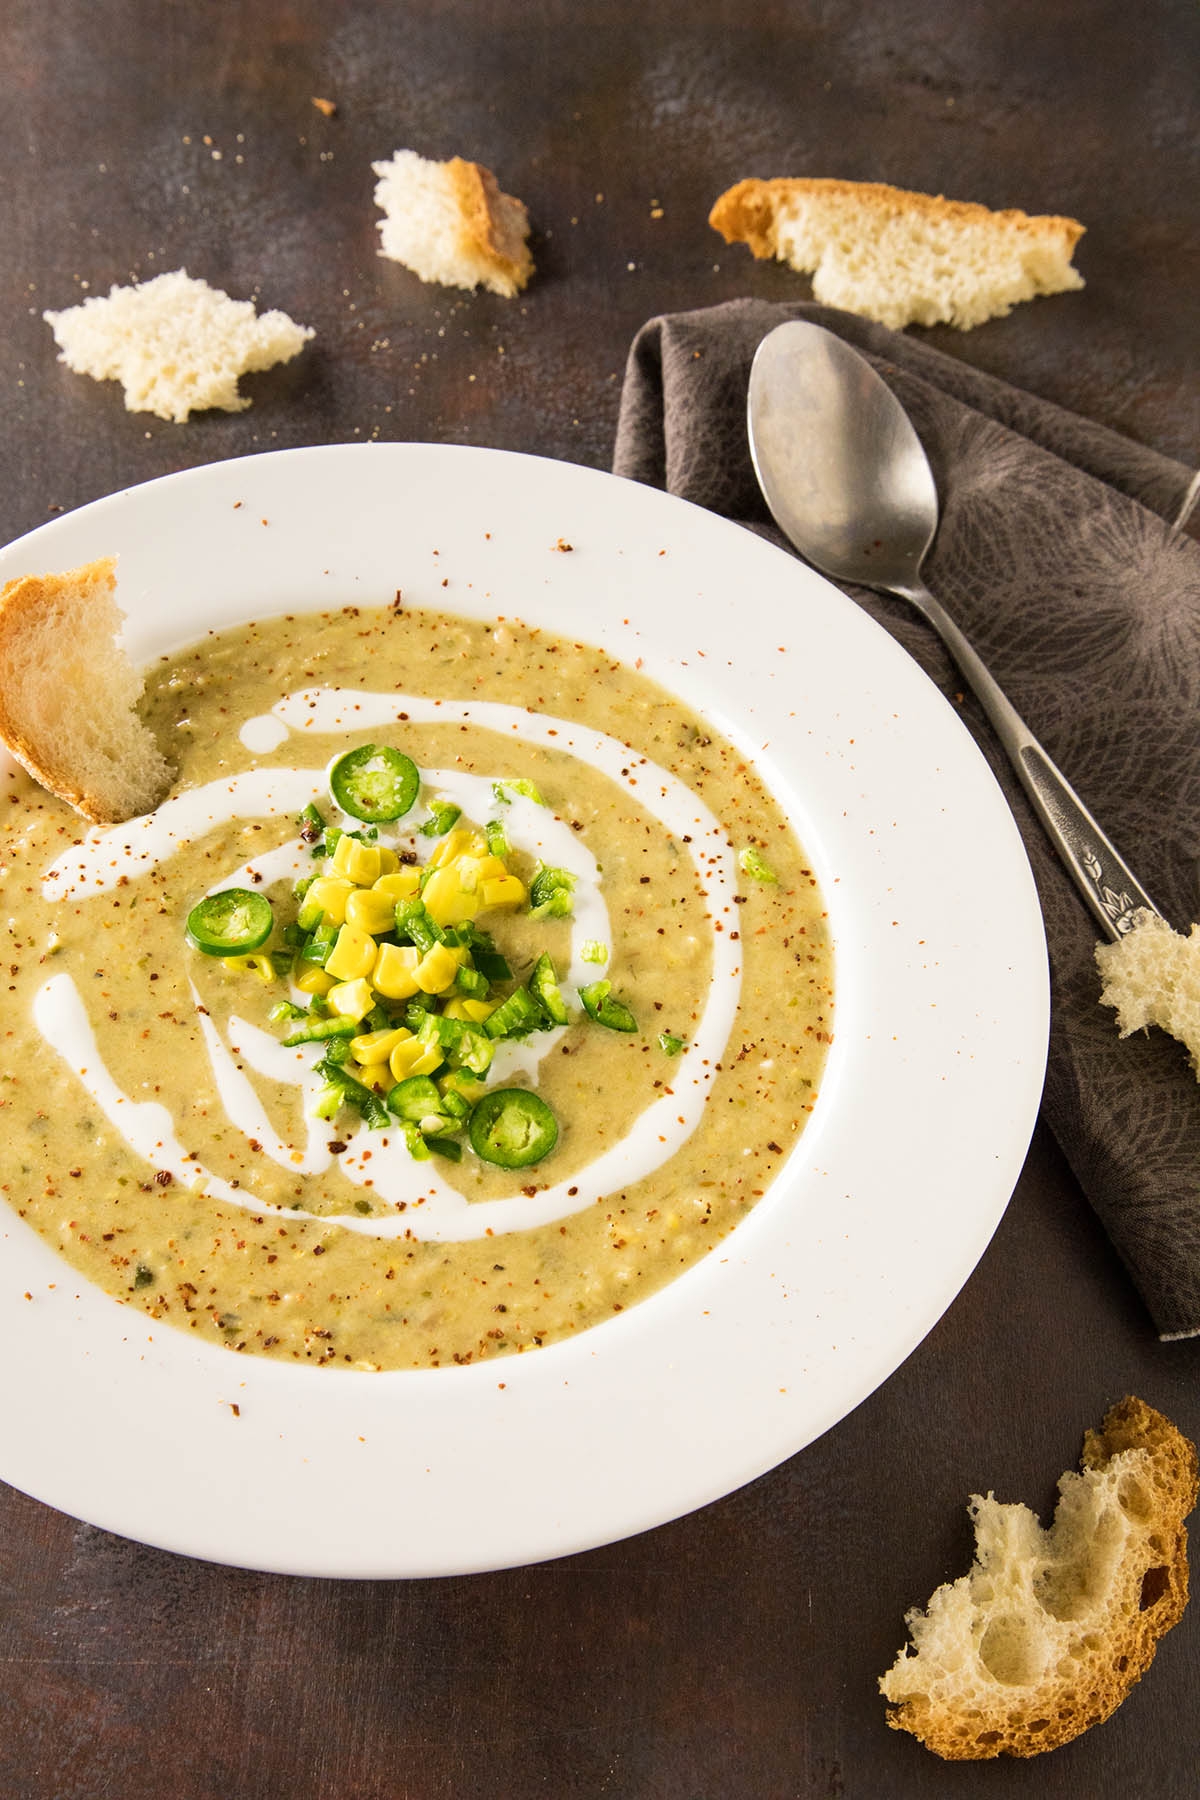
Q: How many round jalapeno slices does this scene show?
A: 3